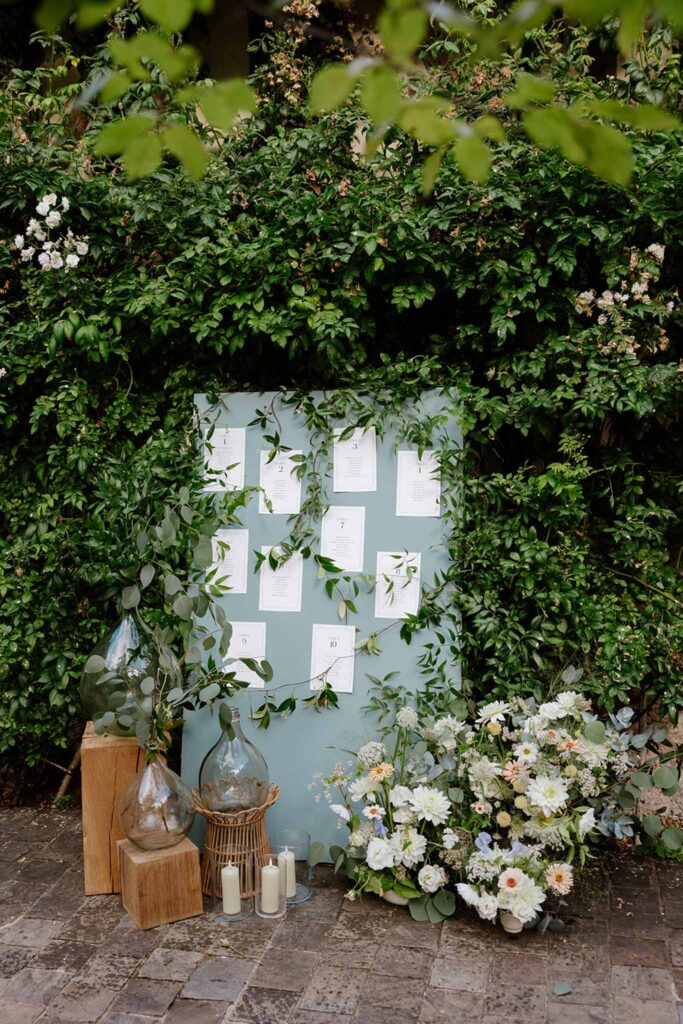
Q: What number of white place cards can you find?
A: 10